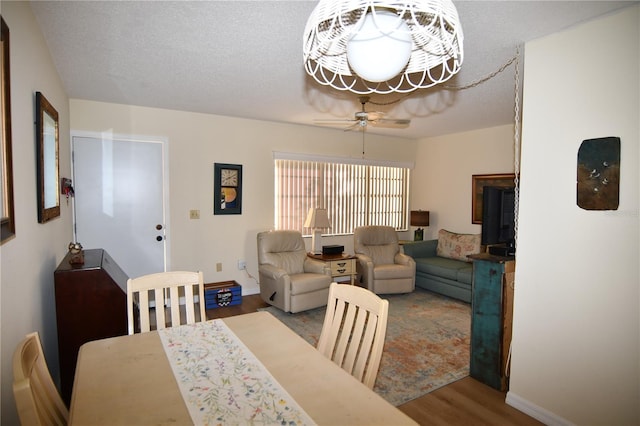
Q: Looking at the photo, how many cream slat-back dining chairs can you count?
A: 3